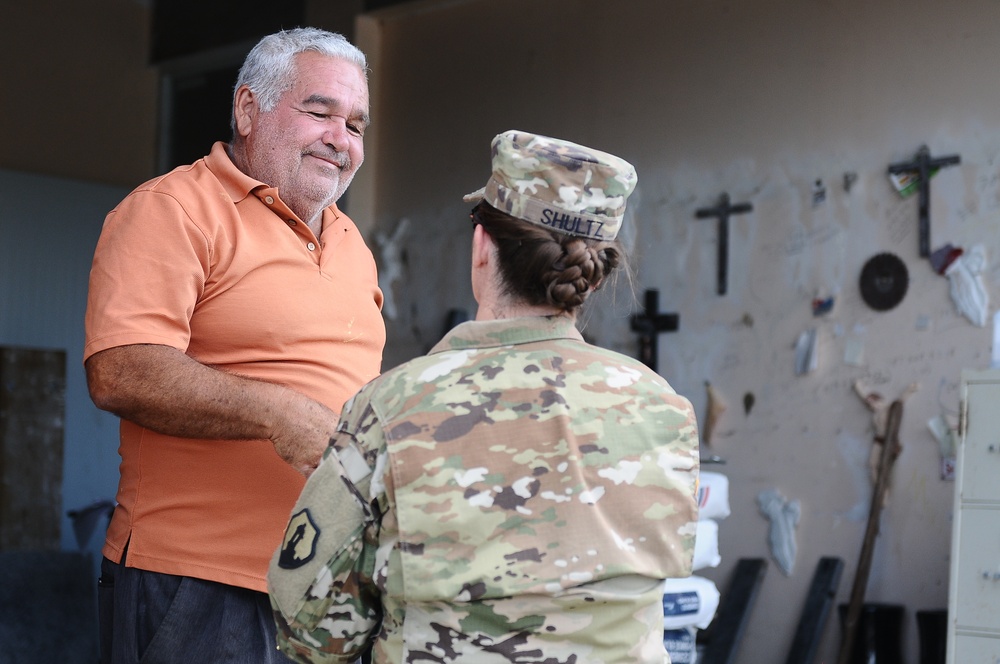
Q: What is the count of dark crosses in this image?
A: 3